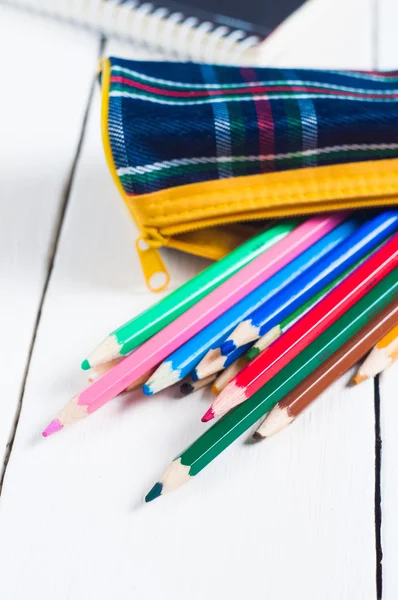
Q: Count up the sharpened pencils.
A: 13